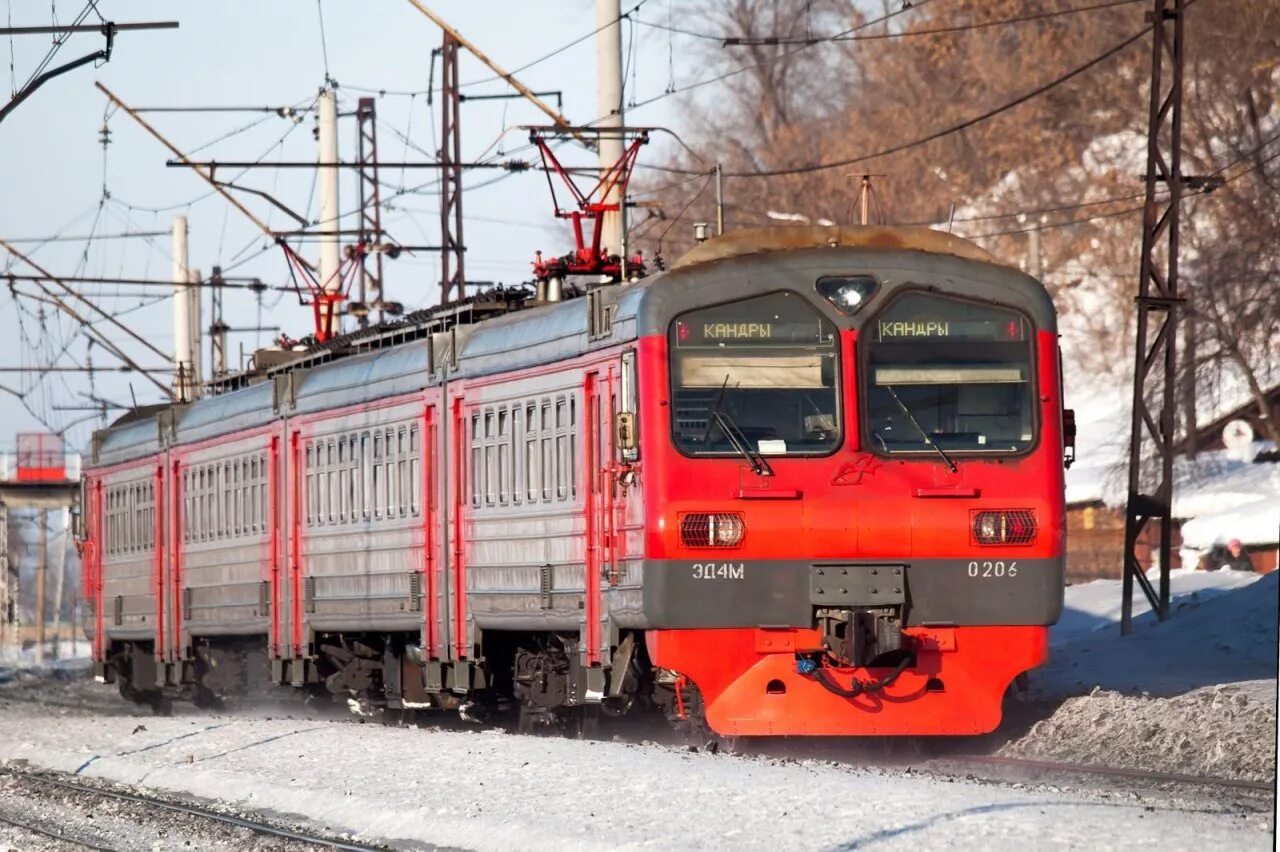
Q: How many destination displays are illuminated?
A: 2